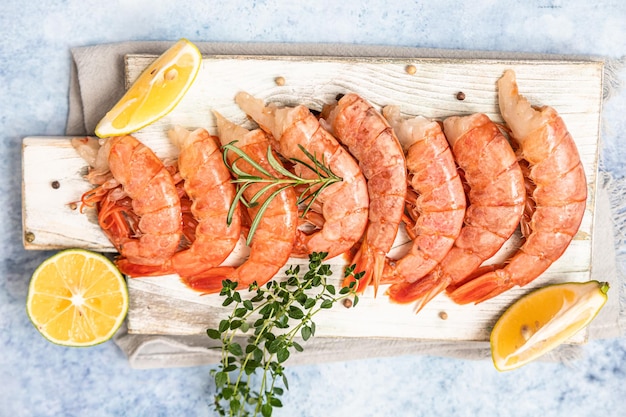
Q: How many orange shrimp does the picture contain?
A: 8